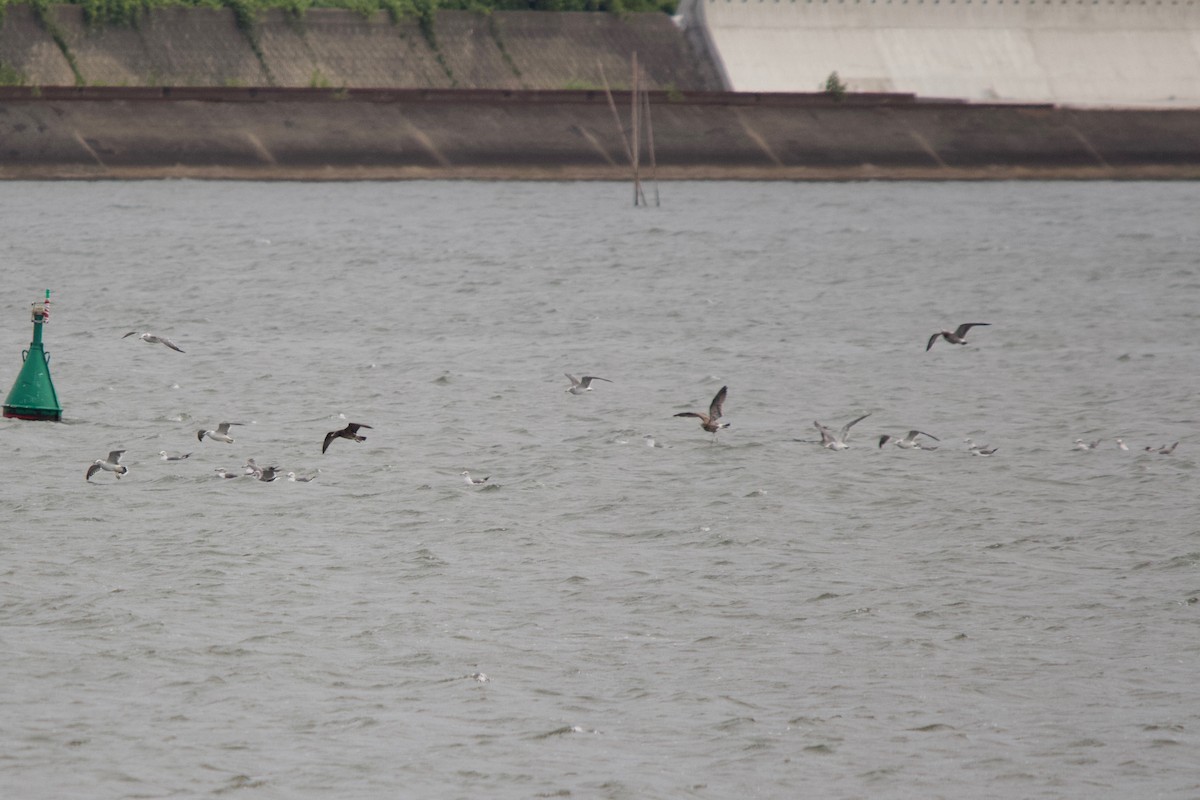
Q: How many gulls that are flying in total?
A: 9